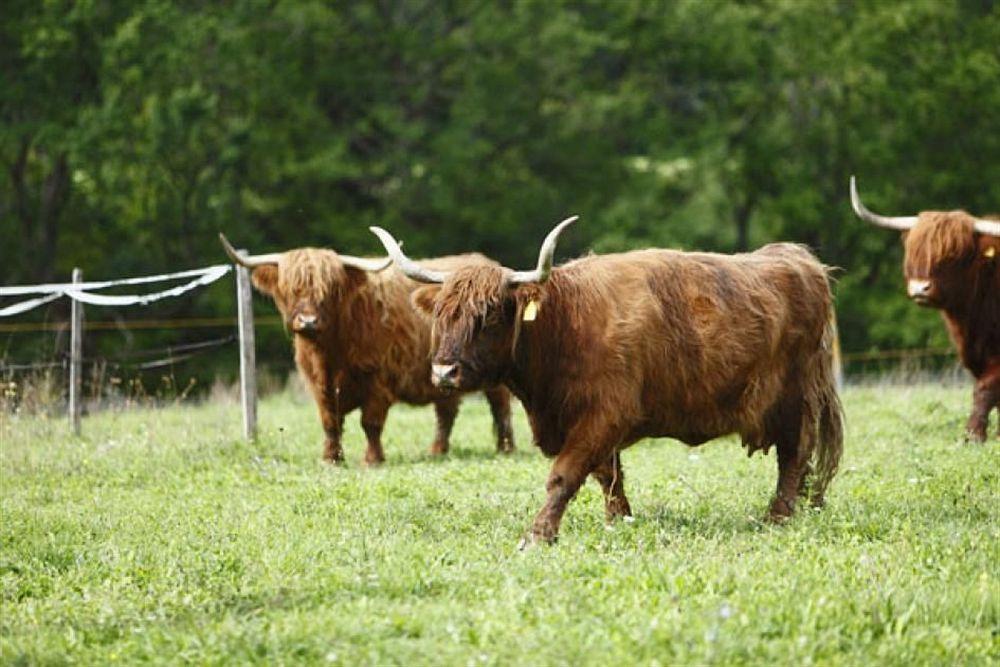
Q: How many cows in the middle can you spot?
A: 1